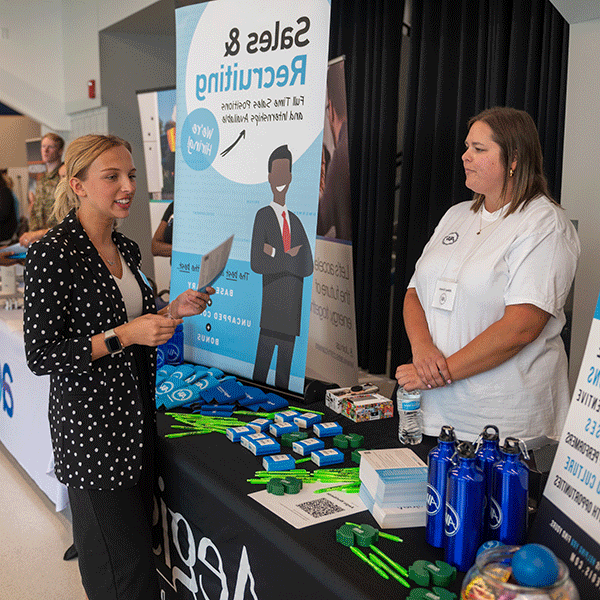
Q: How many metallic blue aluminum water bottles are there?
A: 4